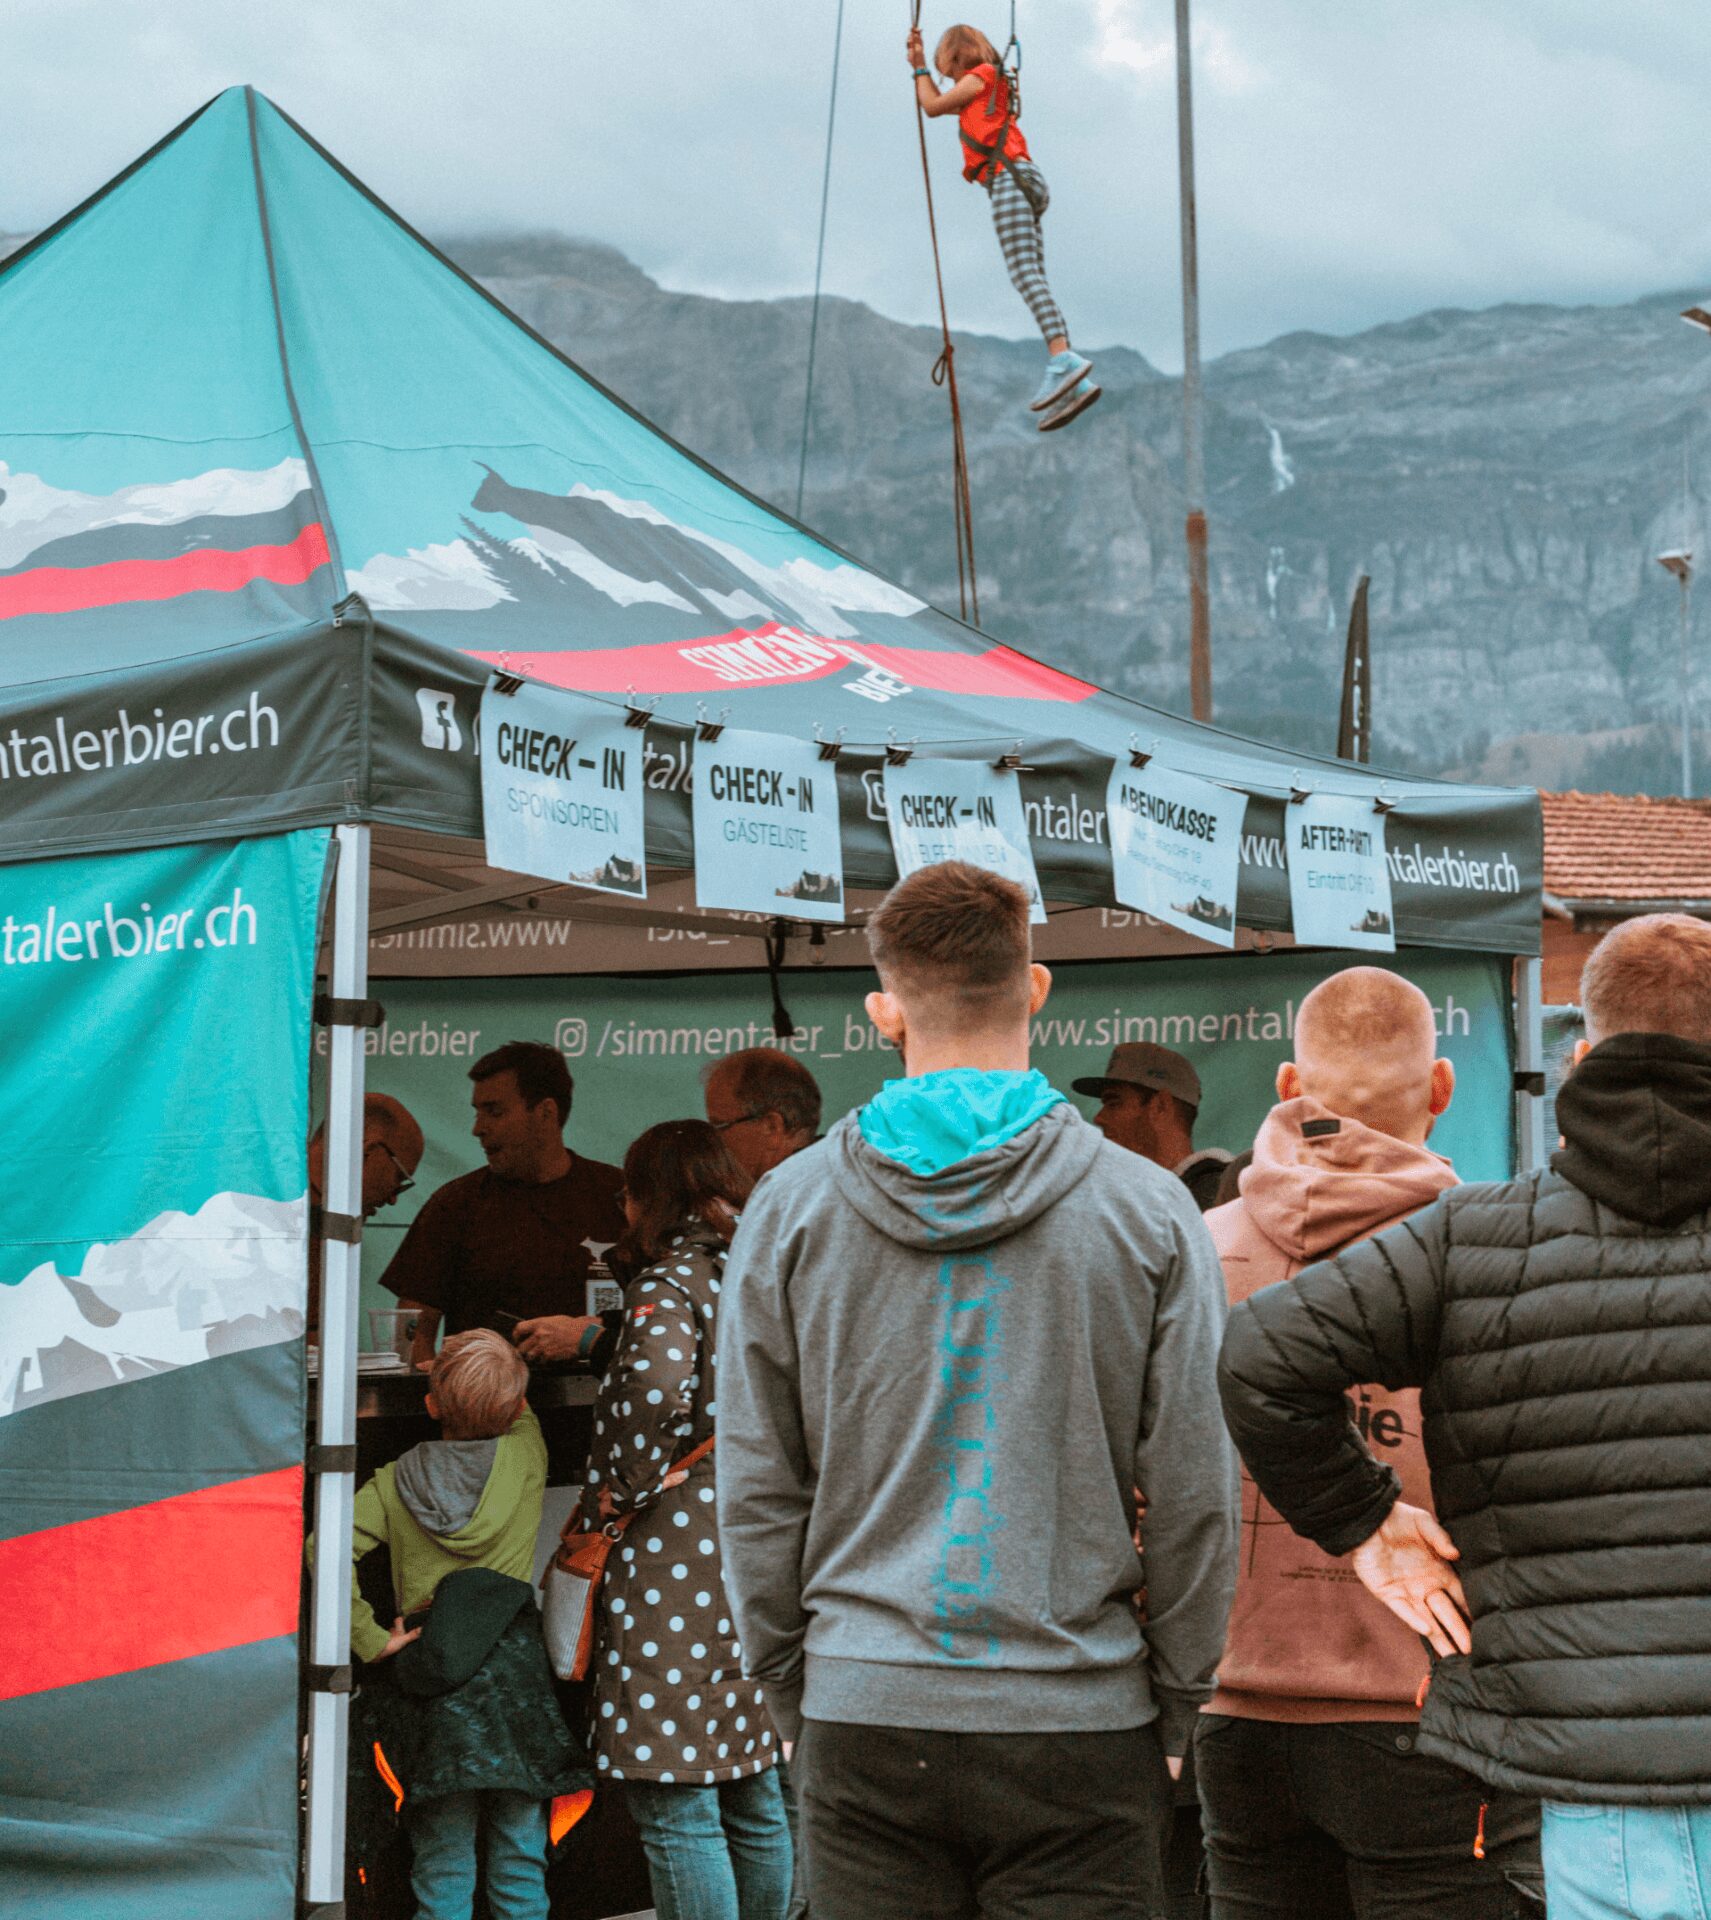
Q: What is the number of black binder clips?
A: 9